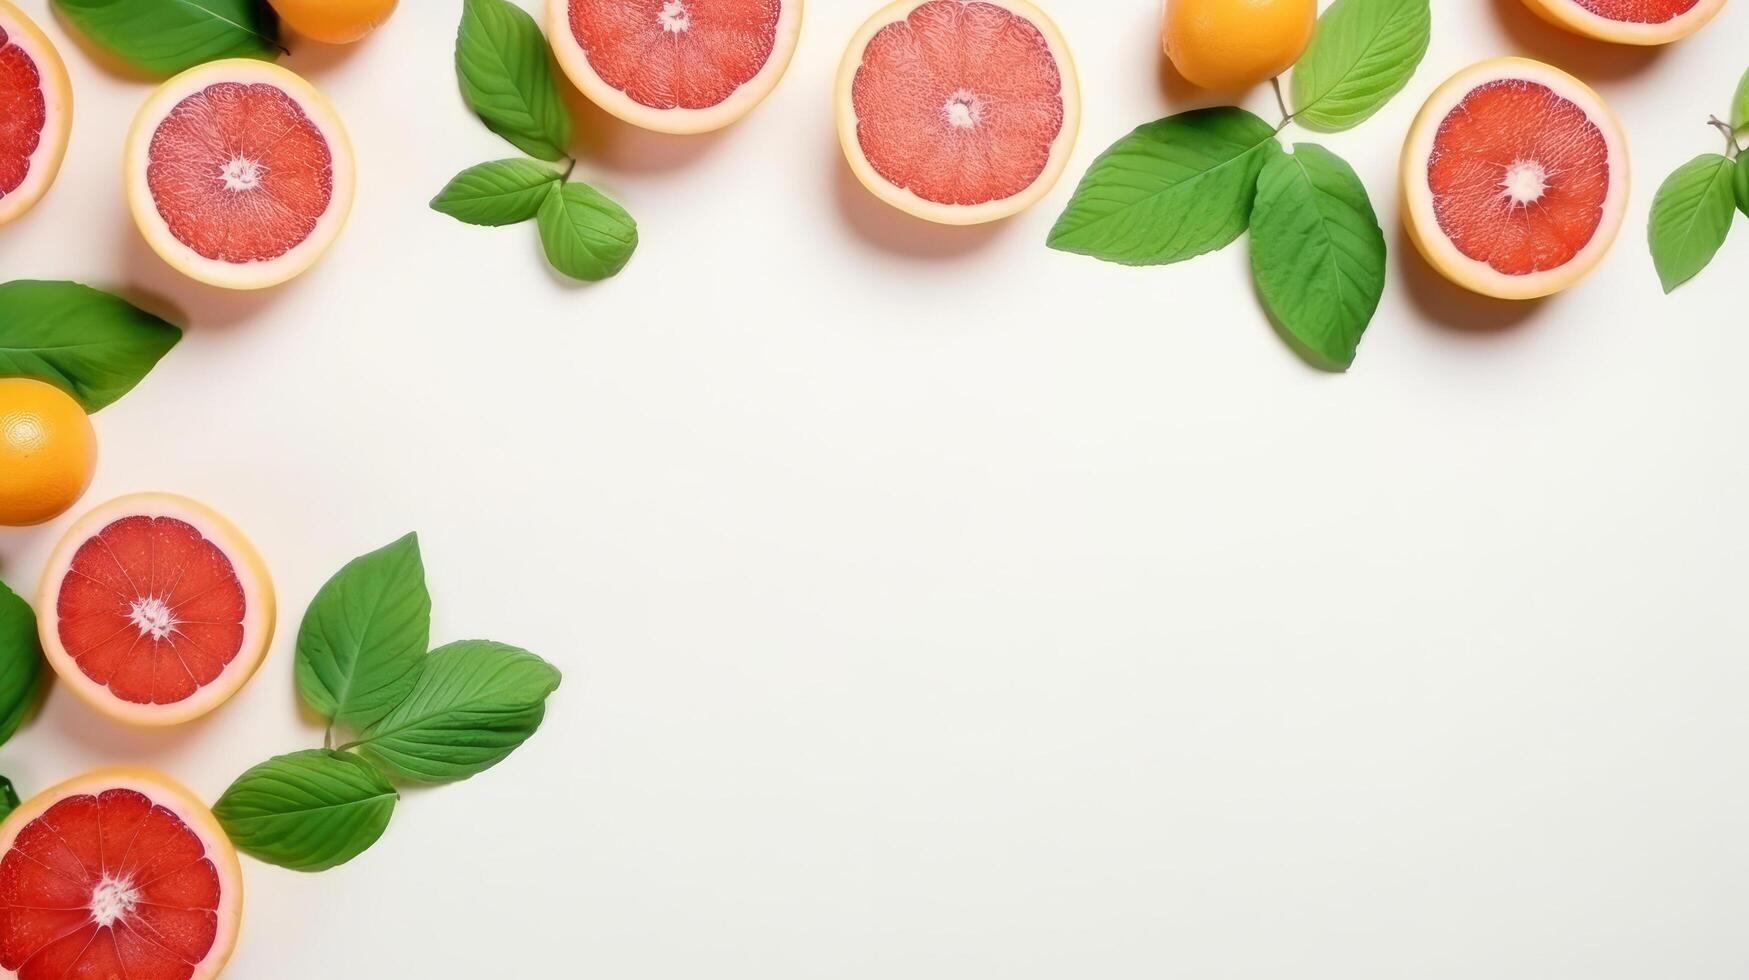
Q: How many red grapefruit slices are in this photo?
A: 8